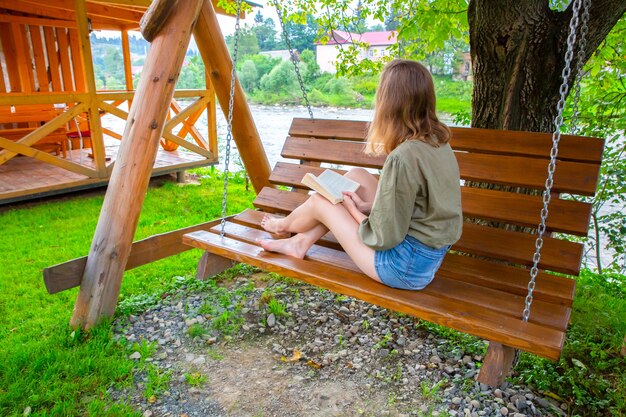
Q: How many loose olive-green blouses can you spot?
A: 1